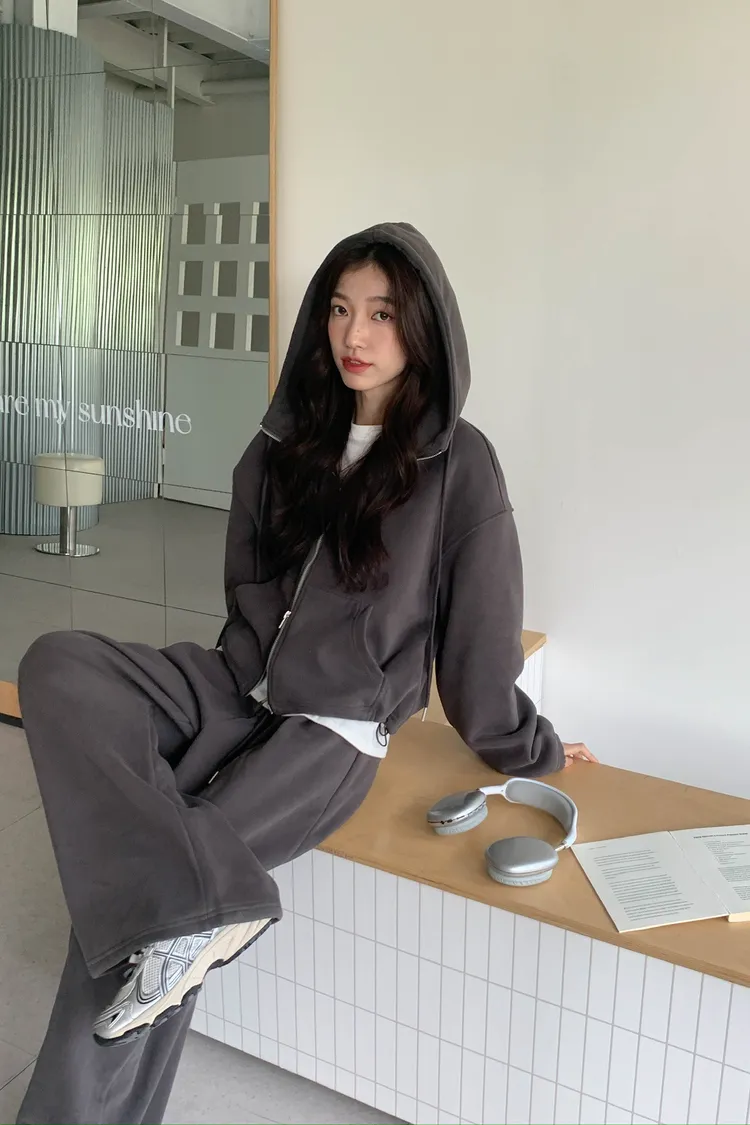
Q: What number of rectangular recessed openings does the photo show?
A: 9